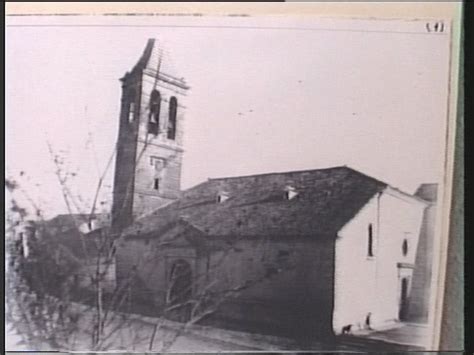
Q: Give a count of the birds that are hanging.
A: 0